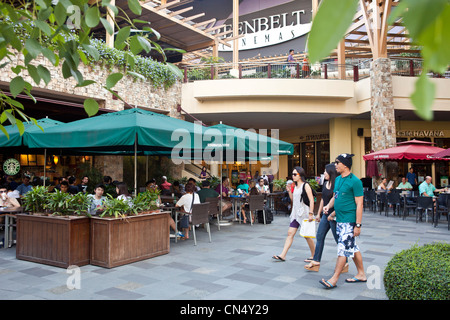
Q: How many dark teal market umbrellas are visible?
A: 3